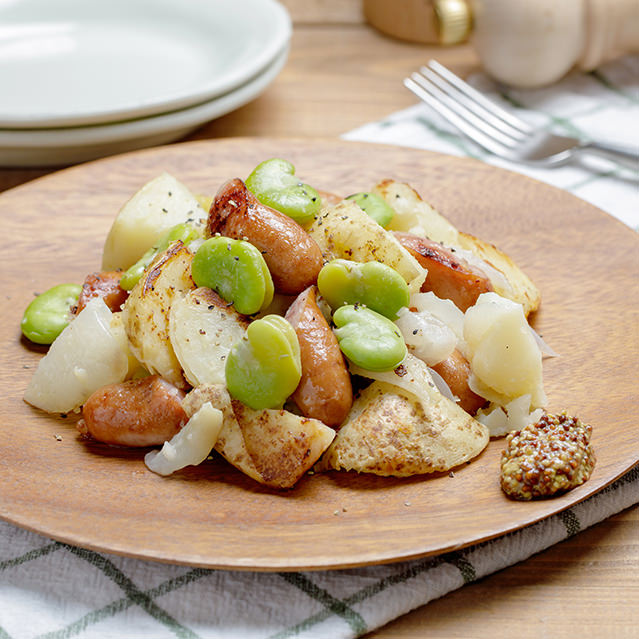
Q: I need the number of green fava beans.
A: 8